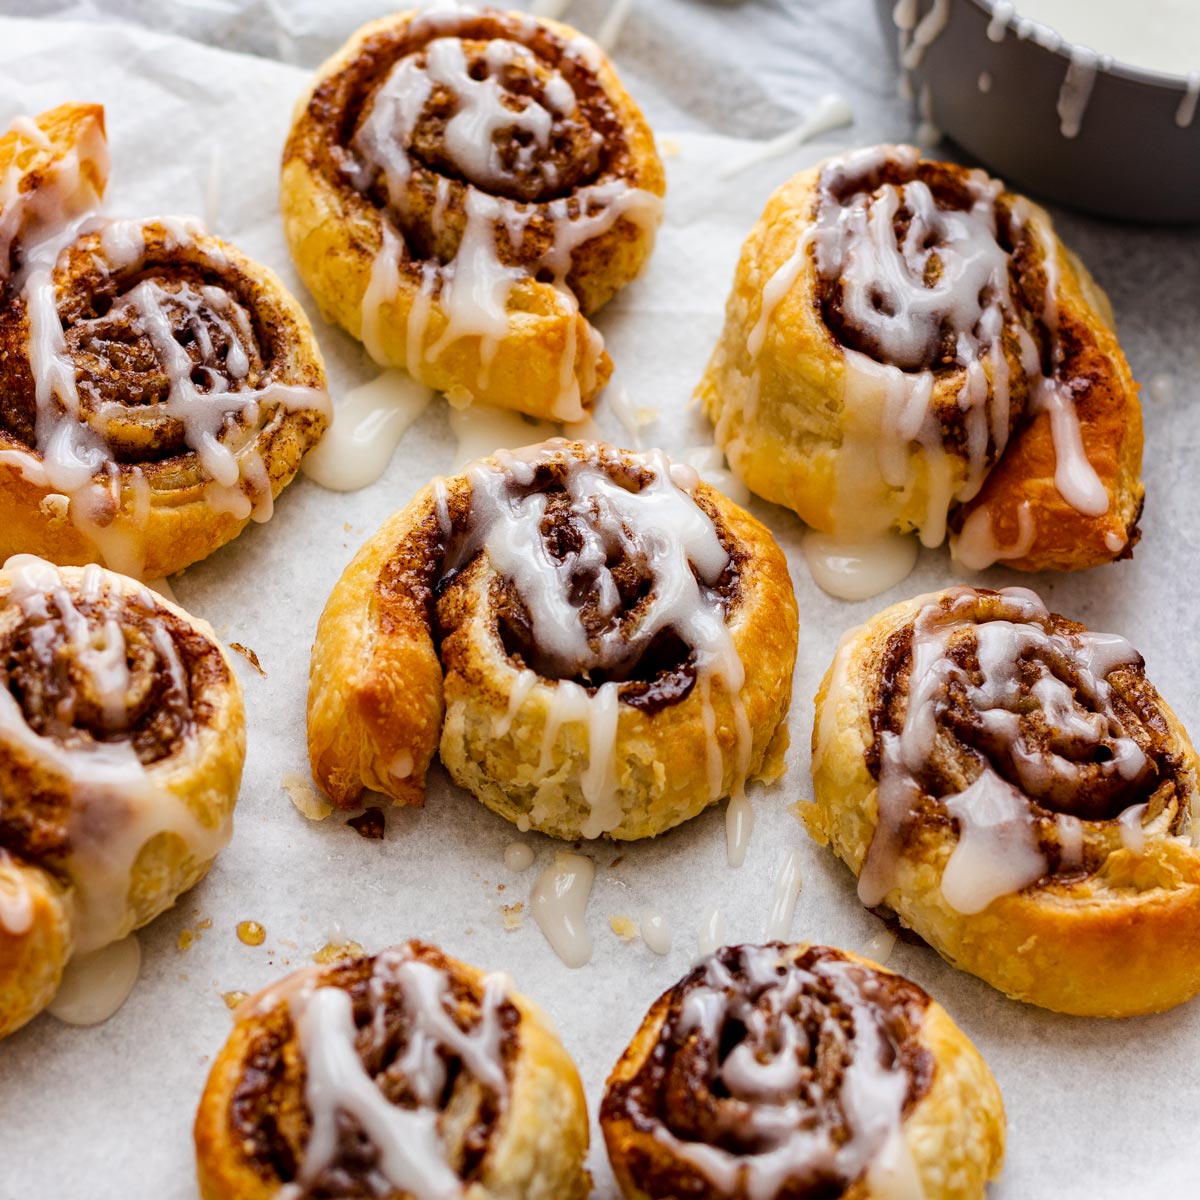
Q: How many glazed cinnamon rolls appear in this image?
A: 8